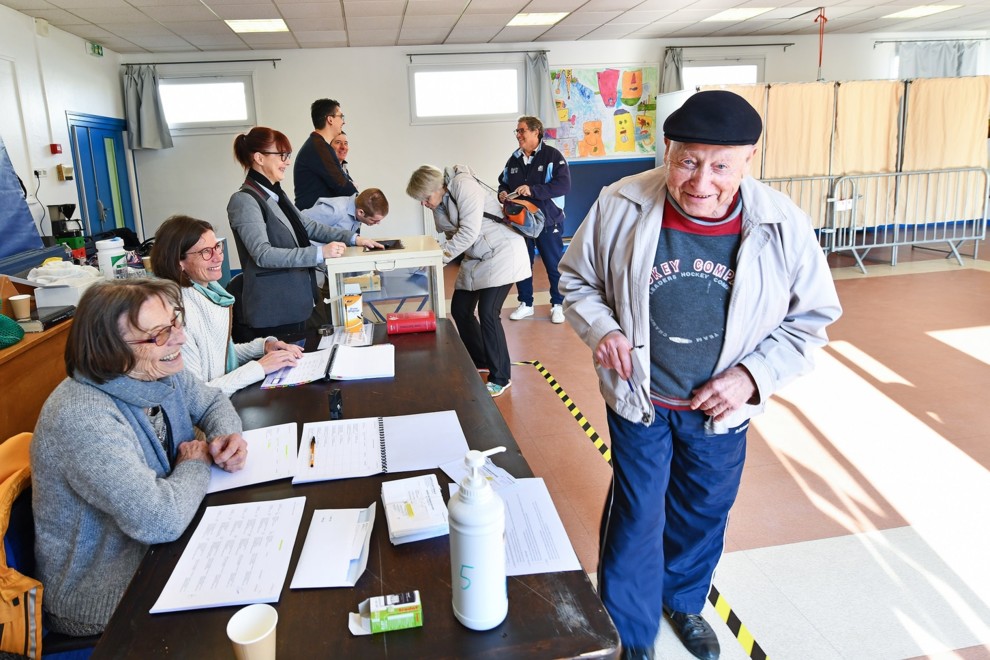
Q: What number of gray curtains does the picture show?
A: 4